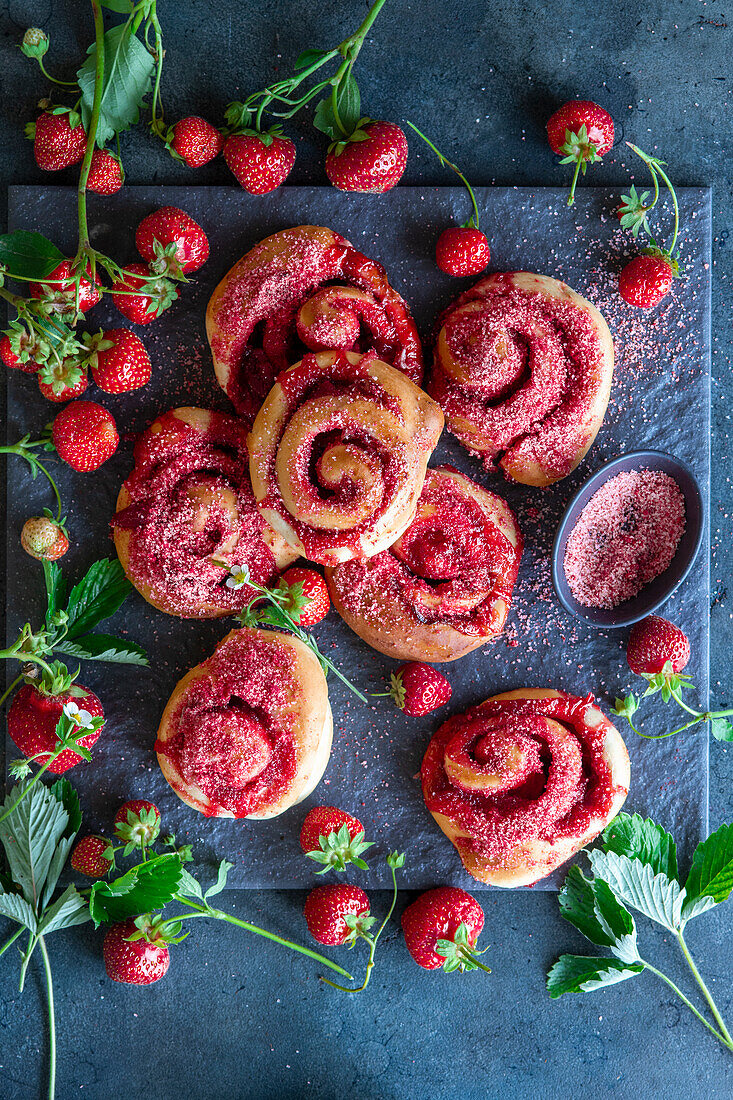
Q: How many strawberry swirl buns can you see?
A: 7